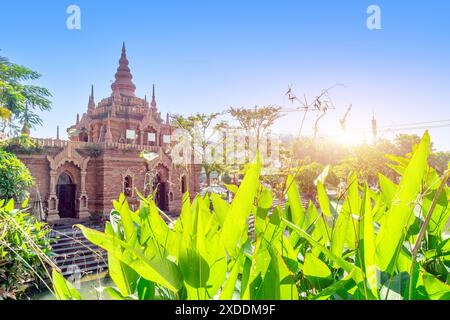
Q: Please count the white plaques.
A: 3